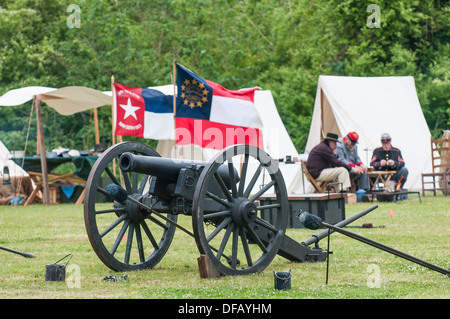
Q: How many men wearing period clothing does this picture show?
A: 3